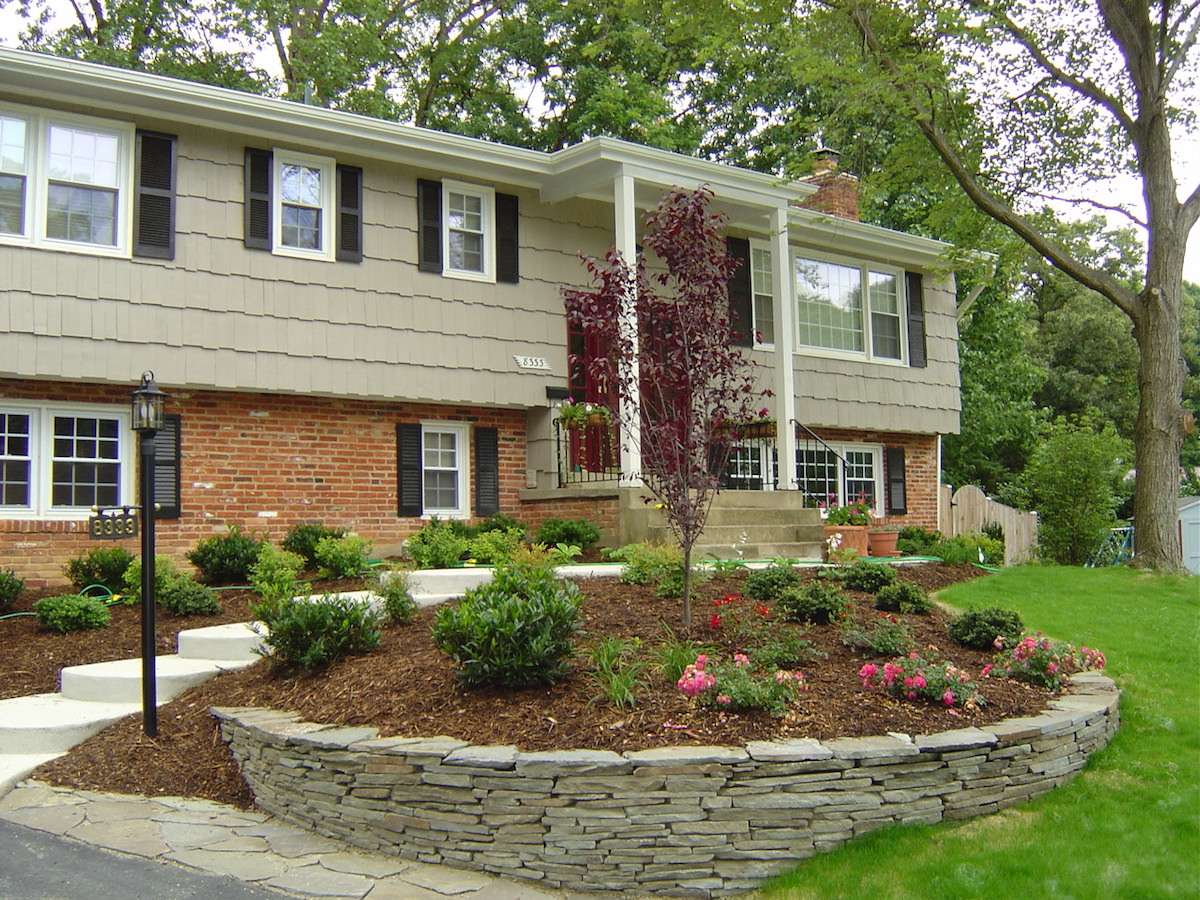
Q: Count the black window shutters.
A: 11